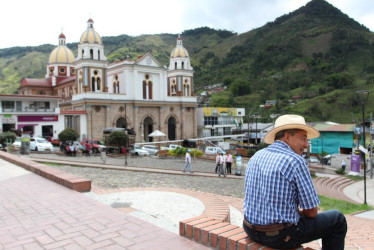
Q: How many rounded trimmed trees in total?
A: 3